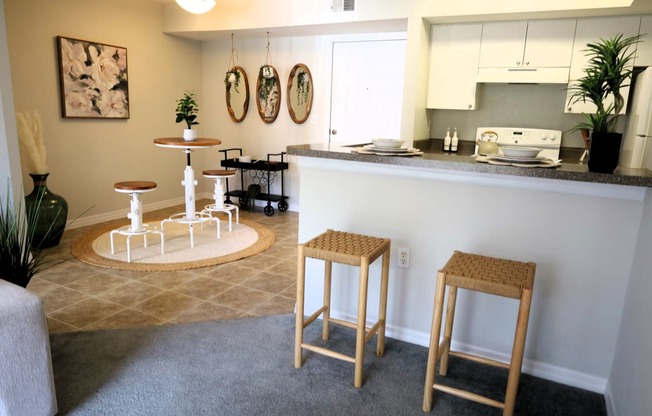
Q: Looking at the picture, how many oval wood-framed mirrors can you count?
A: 3